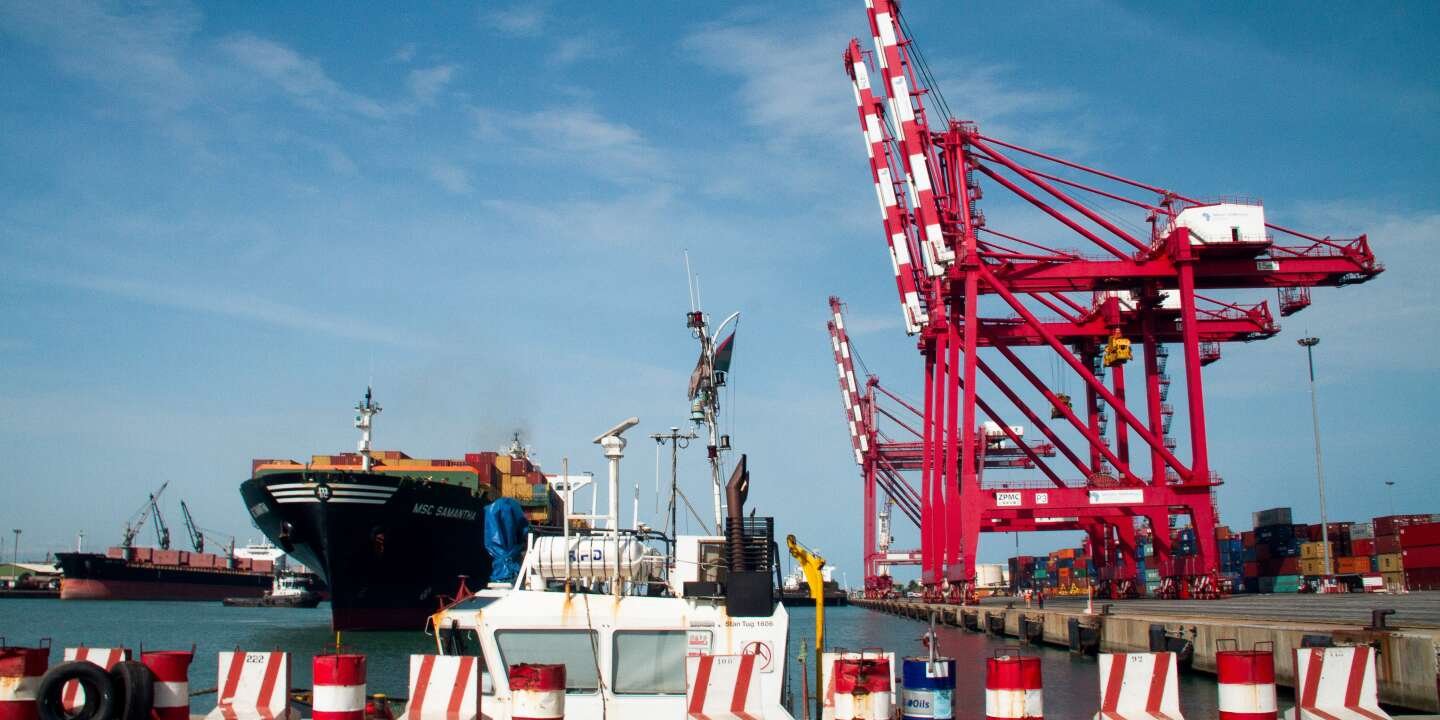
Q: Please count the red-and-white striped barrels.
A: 7